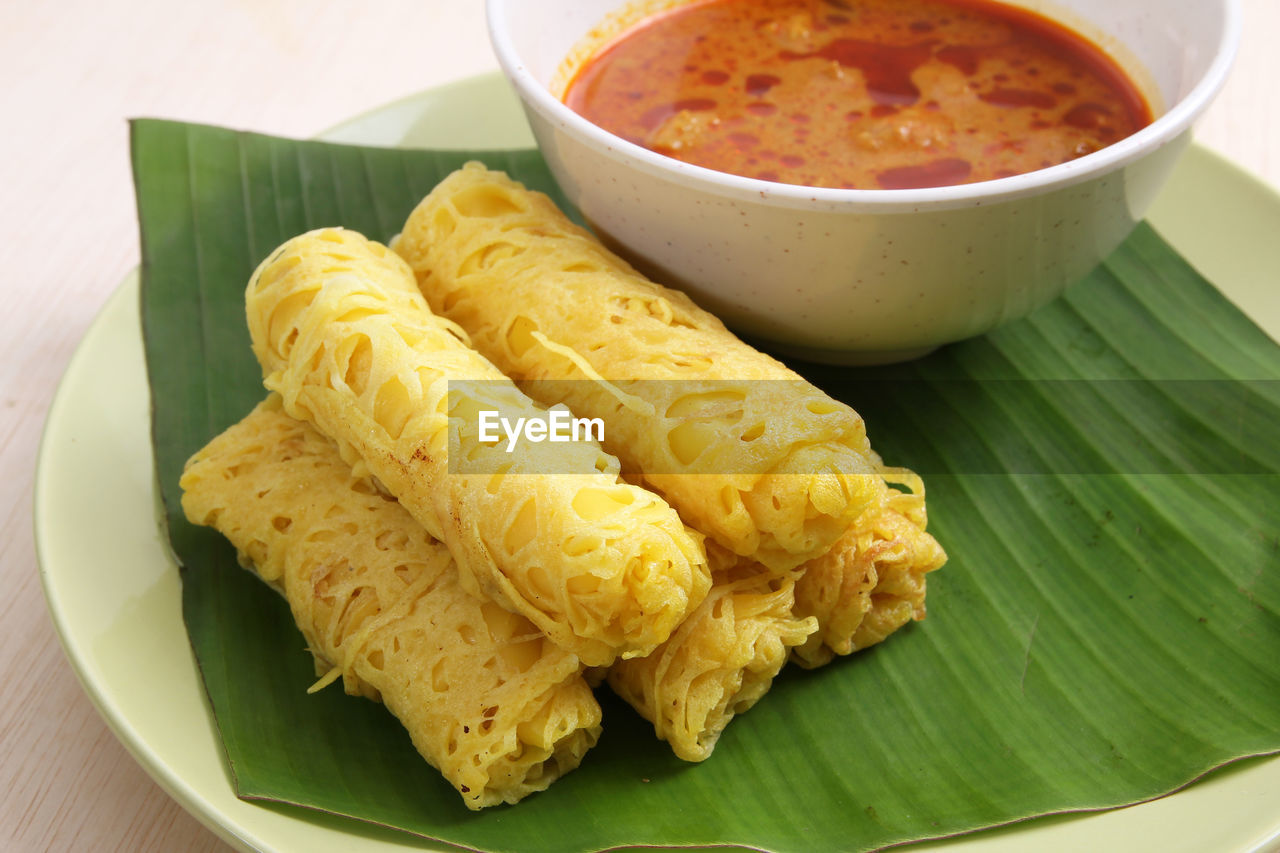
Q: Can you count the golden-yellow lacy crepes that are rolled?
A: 5